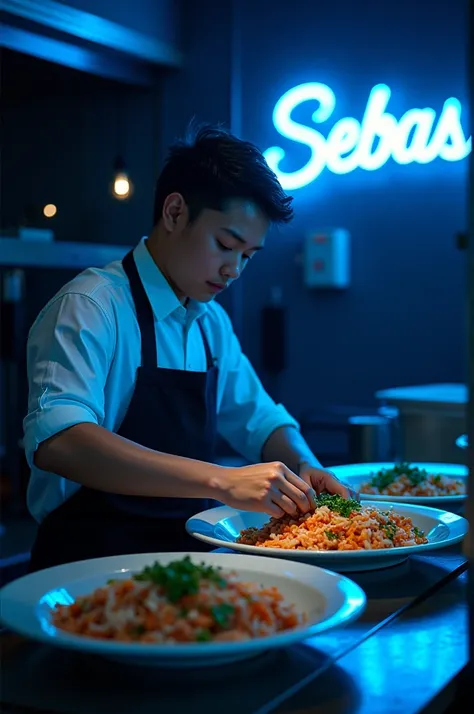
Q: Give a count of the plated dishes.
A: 3